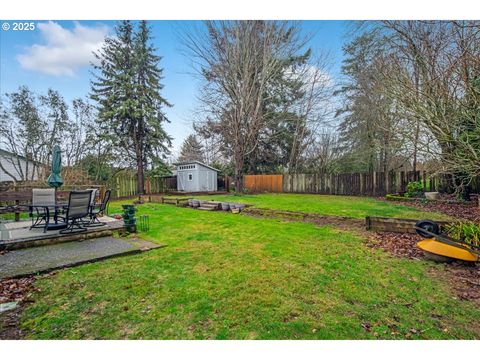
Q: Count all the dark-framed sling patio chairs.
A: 4